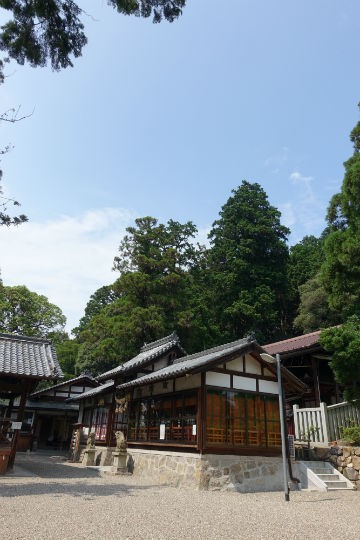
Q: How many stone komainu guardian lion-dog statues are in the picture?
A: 2